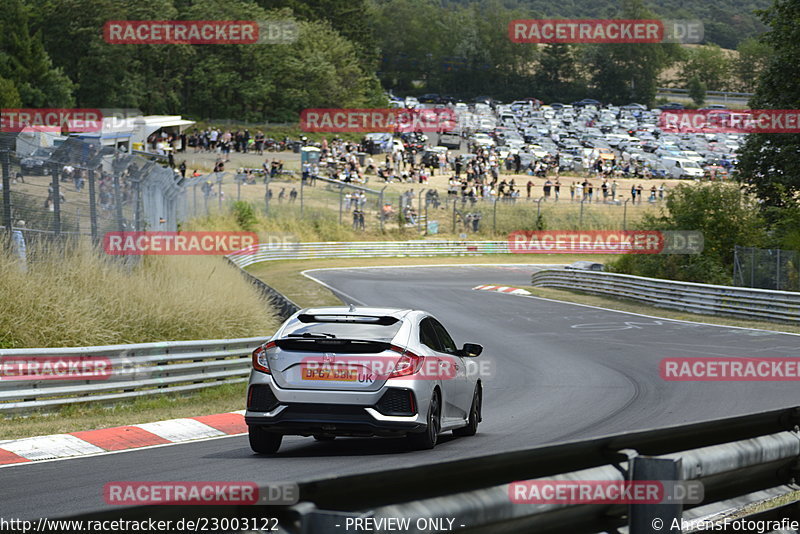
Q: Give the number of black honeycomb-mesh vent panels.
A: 2